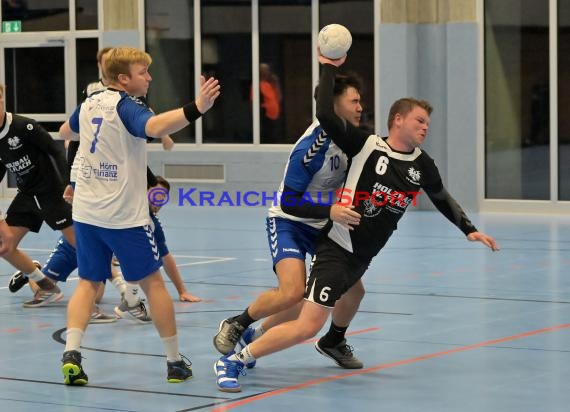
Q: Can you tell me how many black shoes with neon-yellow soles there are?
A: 2